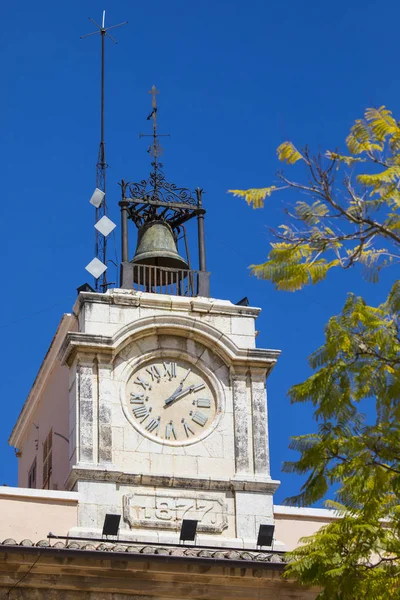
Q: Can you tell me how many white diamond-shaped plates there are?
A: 3